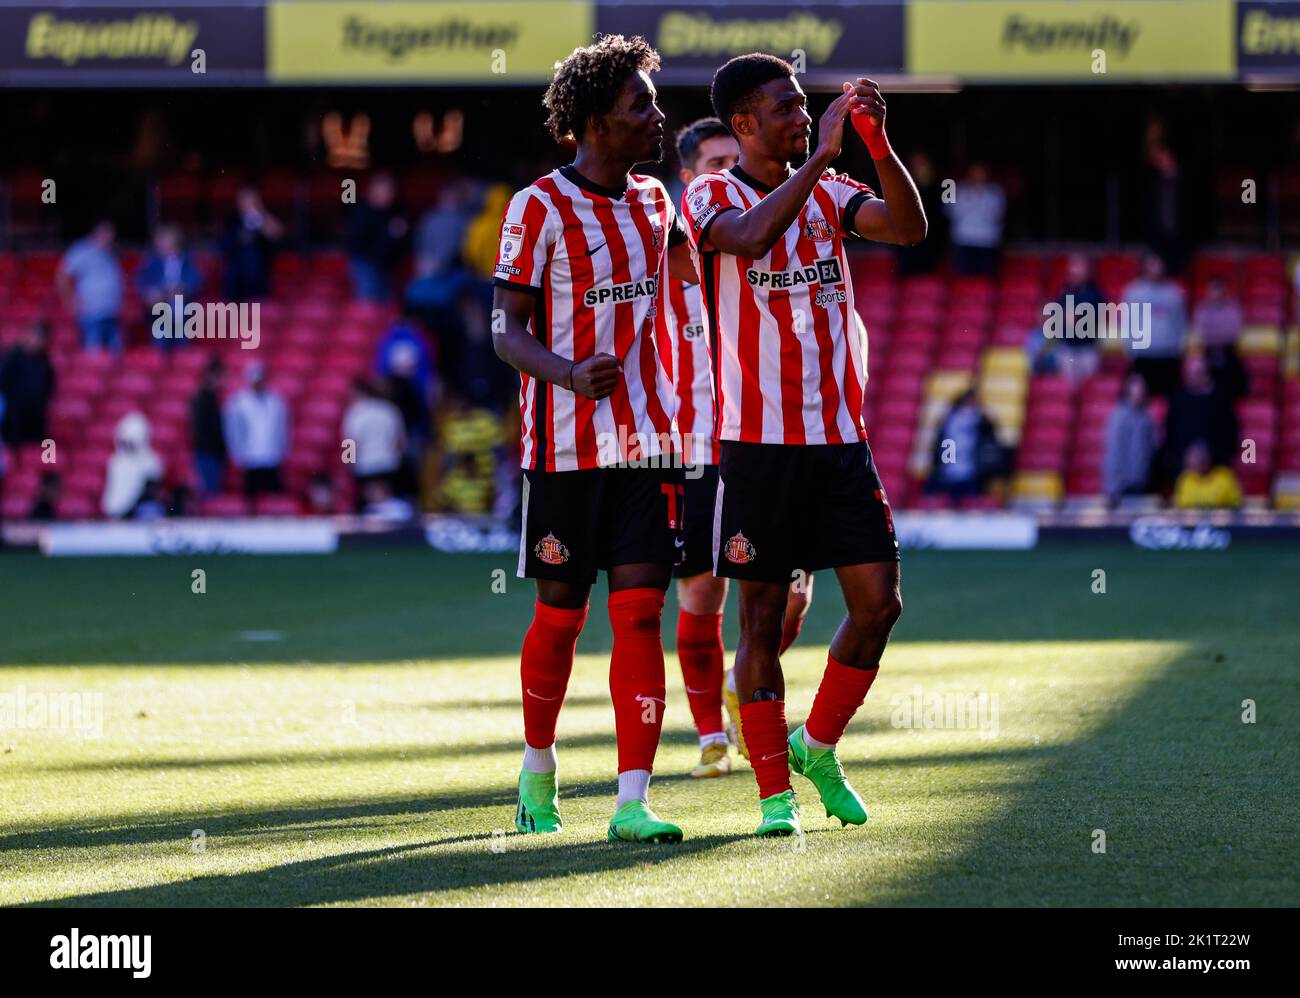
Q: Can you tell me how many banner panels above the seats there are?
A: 5